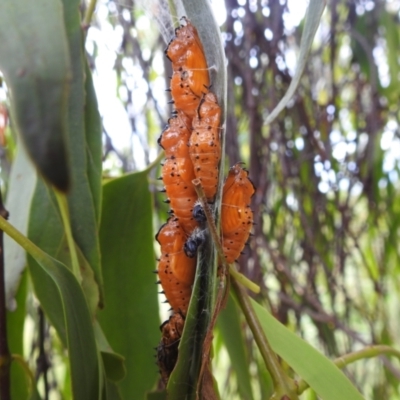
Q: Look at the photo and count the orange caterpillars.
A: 5